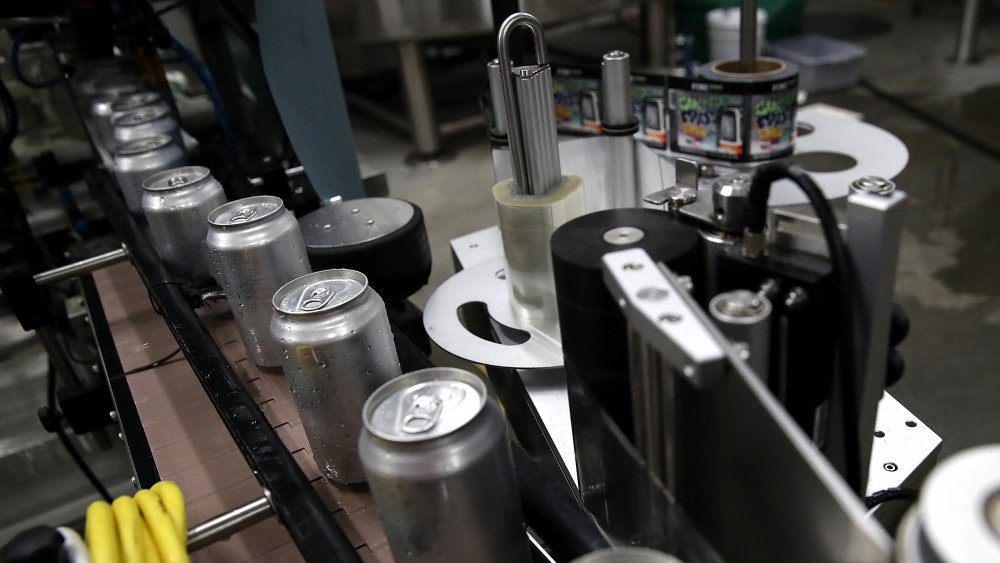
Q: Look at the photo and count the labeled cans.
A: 0